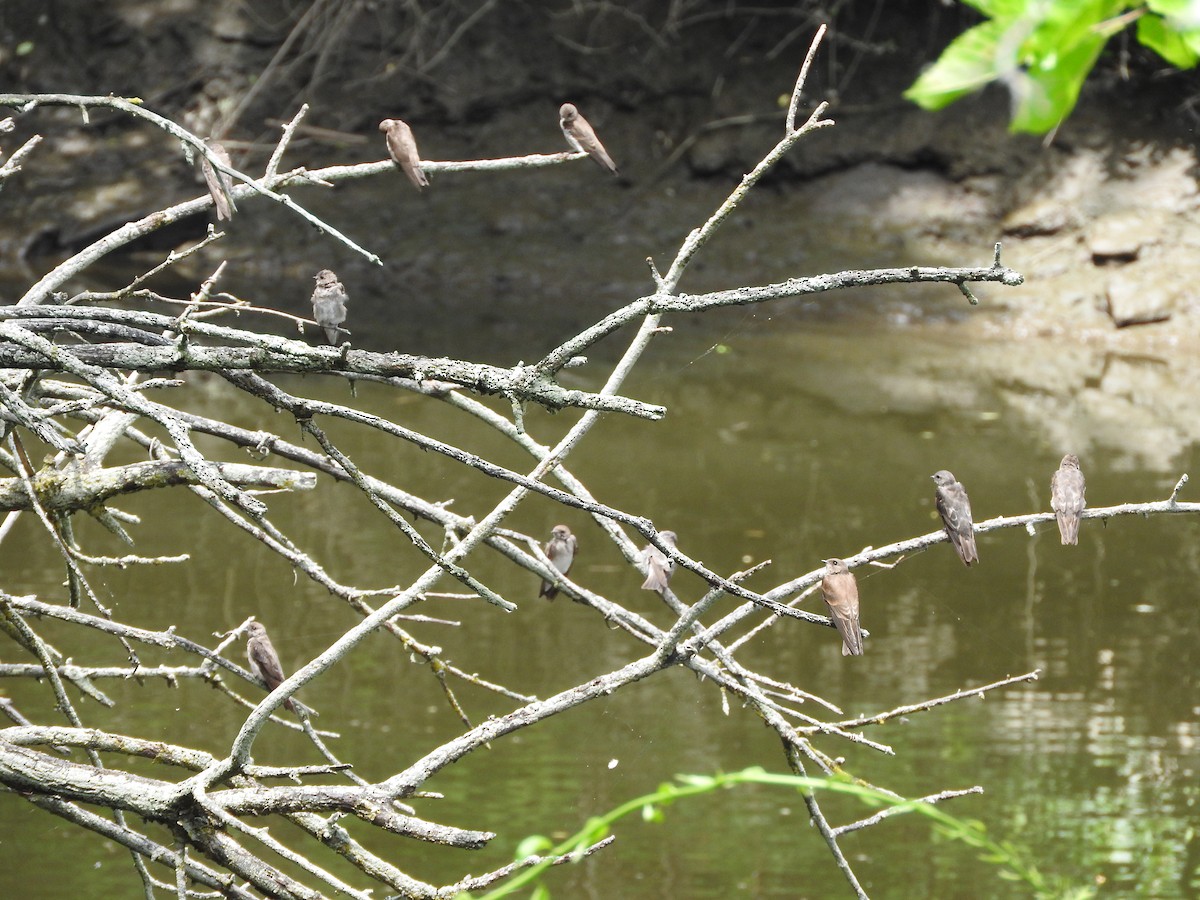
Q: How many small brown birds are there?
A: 10